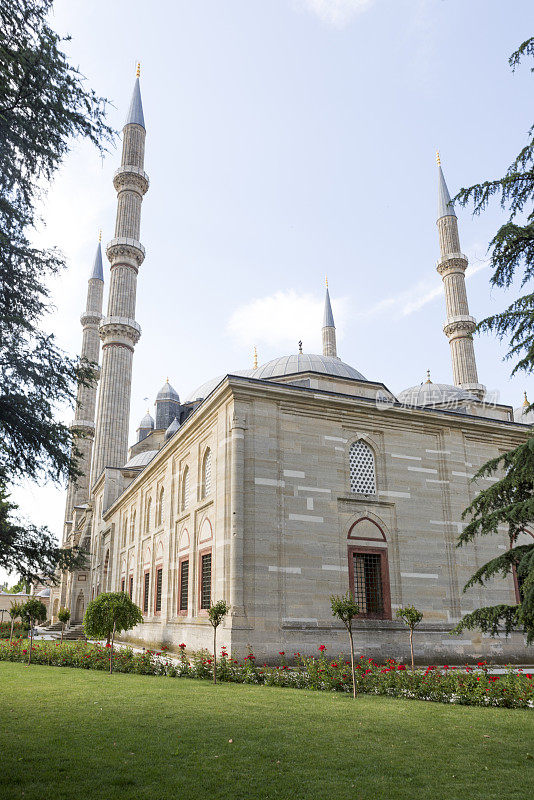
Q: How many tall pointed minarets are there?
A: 4